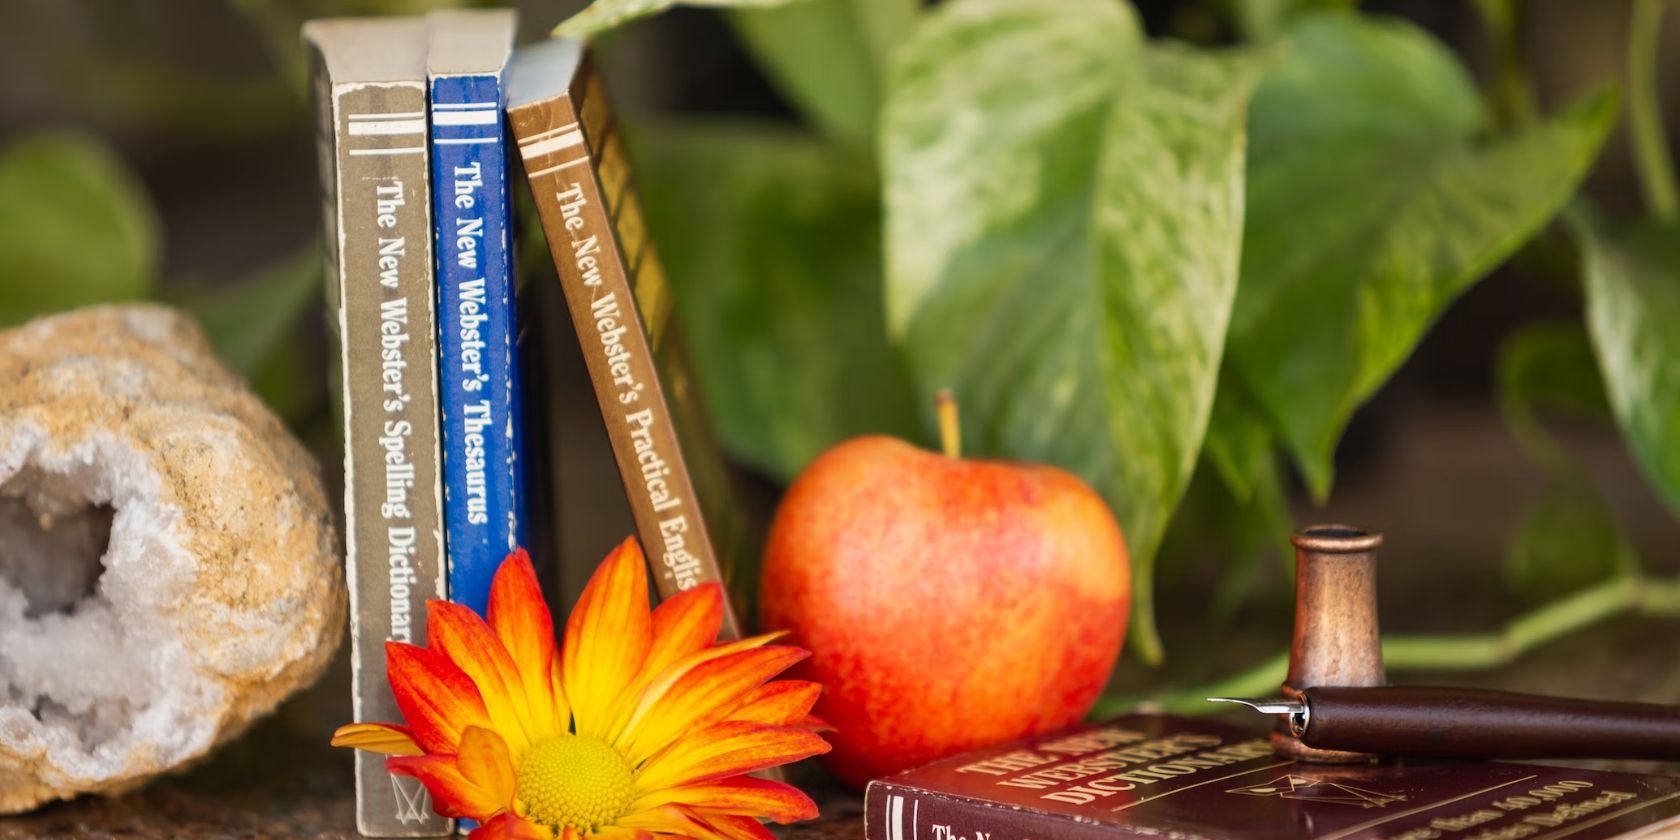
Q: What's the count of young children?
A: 0